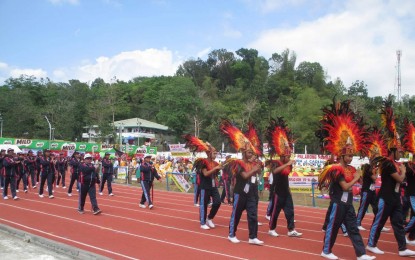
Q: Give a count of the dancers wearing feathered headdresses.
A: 8